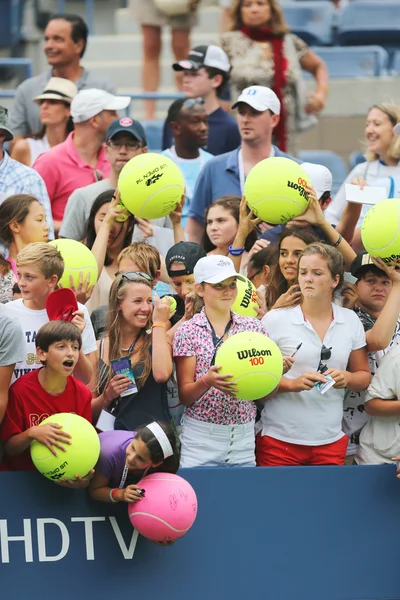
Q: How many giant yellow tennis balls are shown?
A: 7